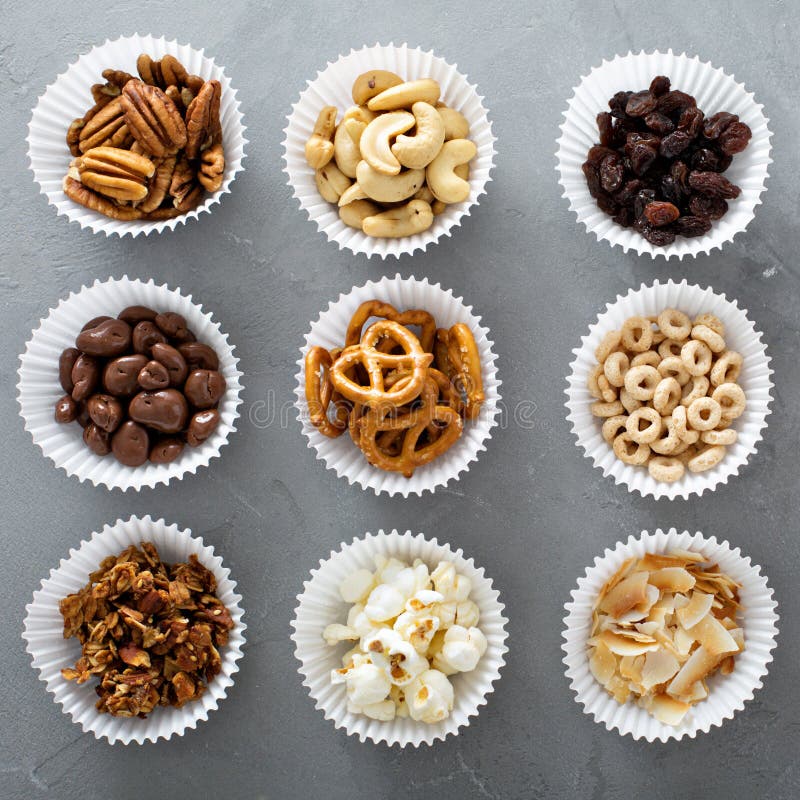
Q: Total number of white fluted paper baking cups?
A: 9